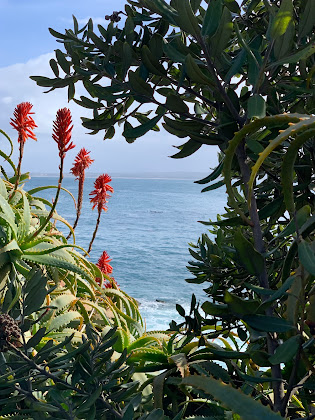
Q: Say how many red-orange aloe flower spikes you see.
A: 5